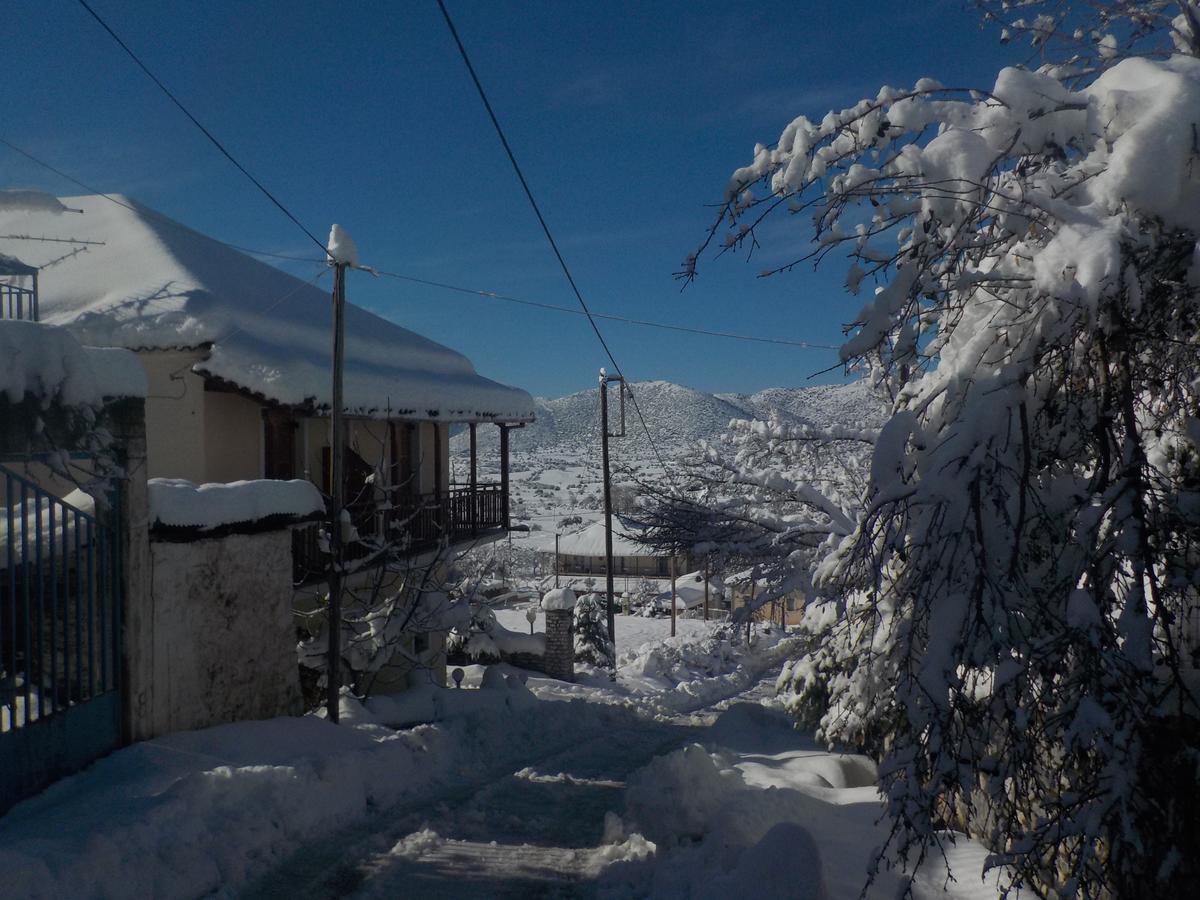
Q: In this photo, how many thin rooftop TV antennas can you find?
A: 2